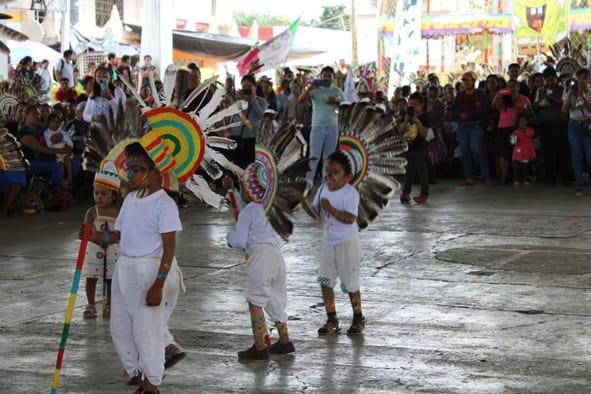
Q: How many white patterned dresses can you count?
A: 1